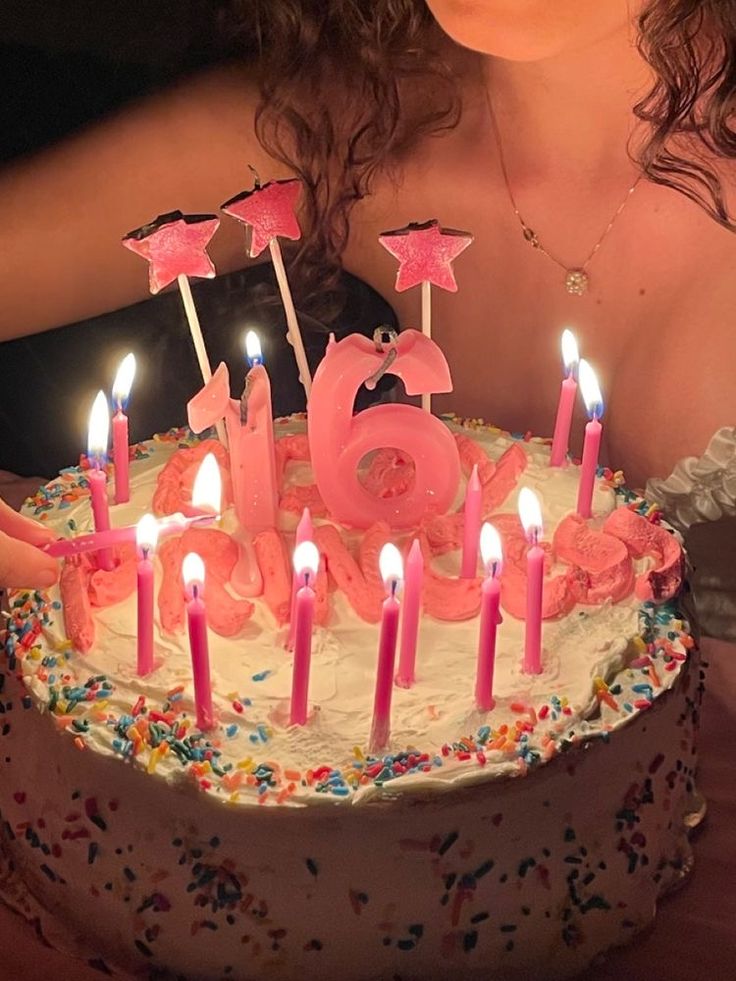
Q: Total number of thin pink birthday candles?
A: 14